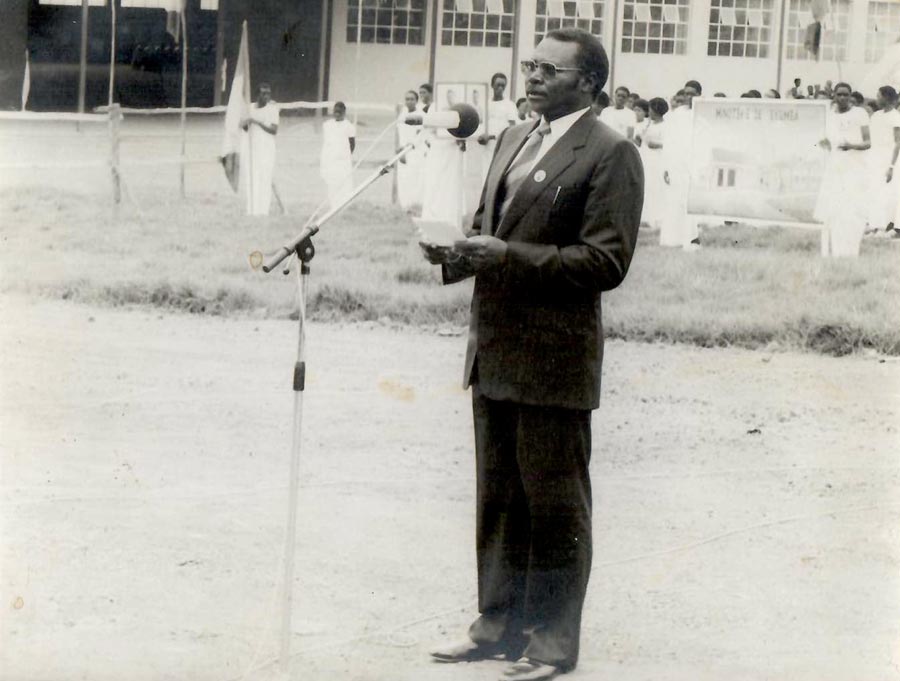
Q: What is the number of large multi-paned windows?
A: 7